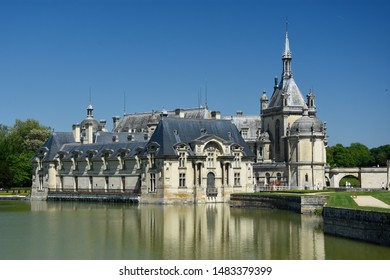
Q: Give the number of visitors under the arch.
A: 2